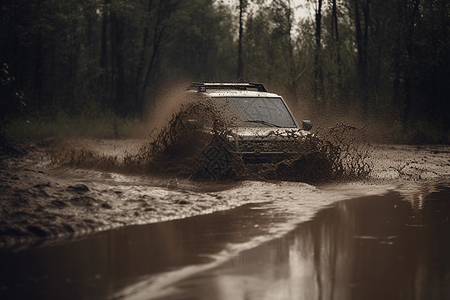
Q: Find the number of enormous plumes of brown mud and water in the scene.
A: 2